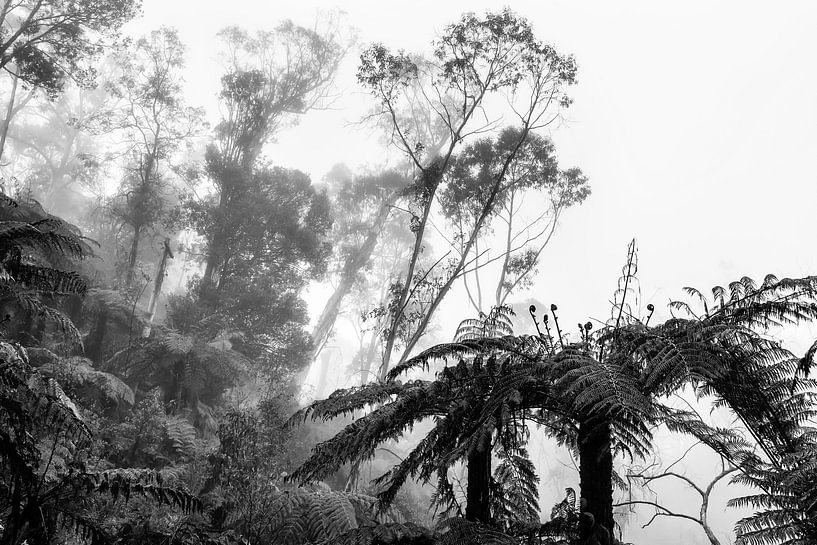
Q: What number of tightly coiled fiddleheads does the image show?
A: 6